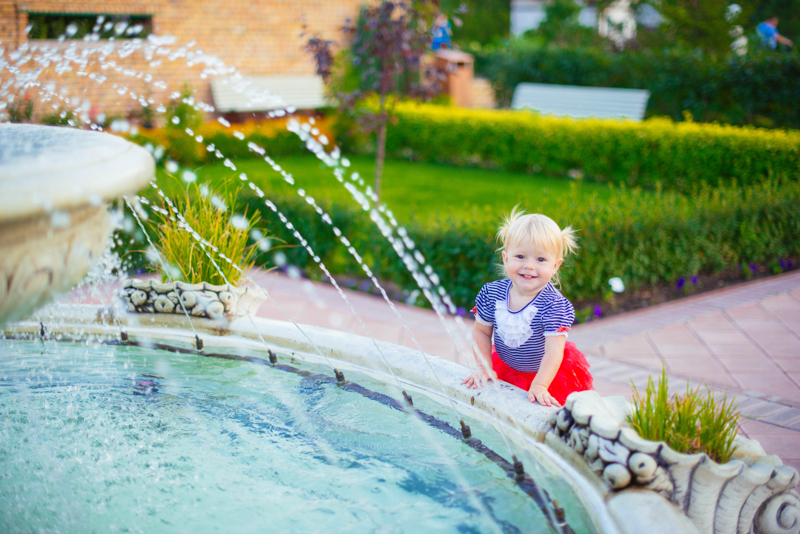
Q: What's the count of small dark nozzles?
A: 9